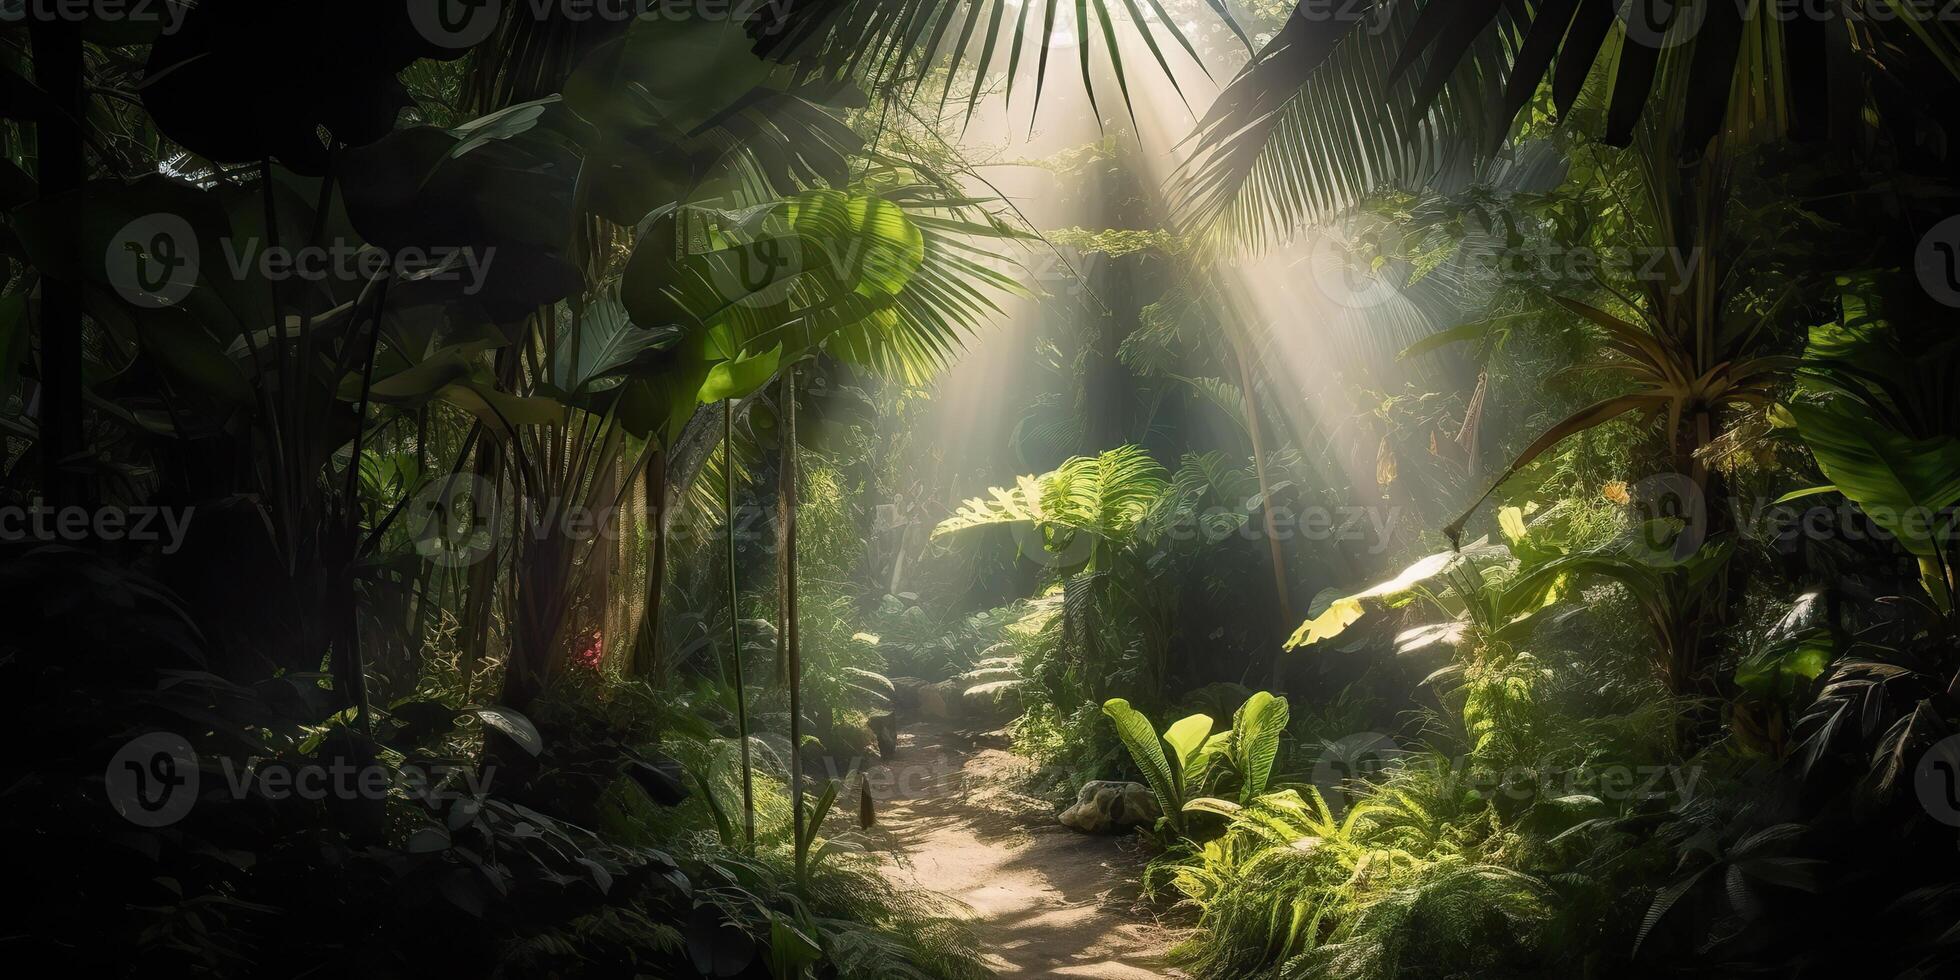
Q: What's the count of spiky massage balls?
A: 0